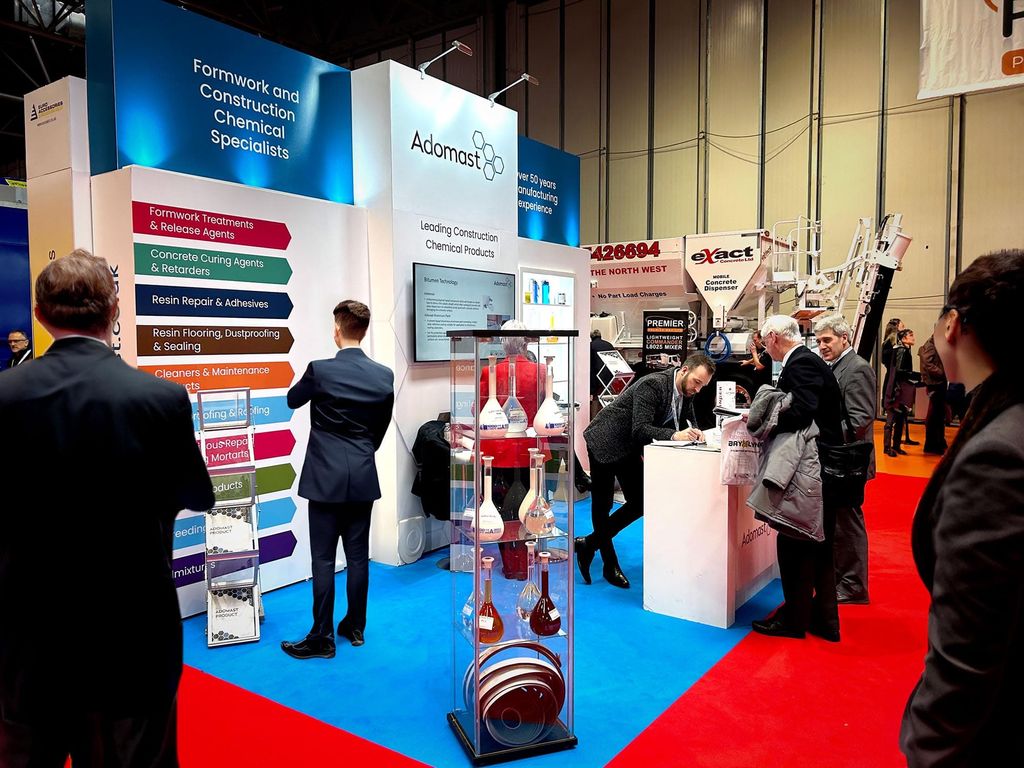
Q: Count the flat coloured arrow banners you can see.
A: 10